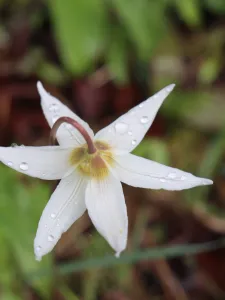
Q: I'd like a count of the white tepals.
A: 6